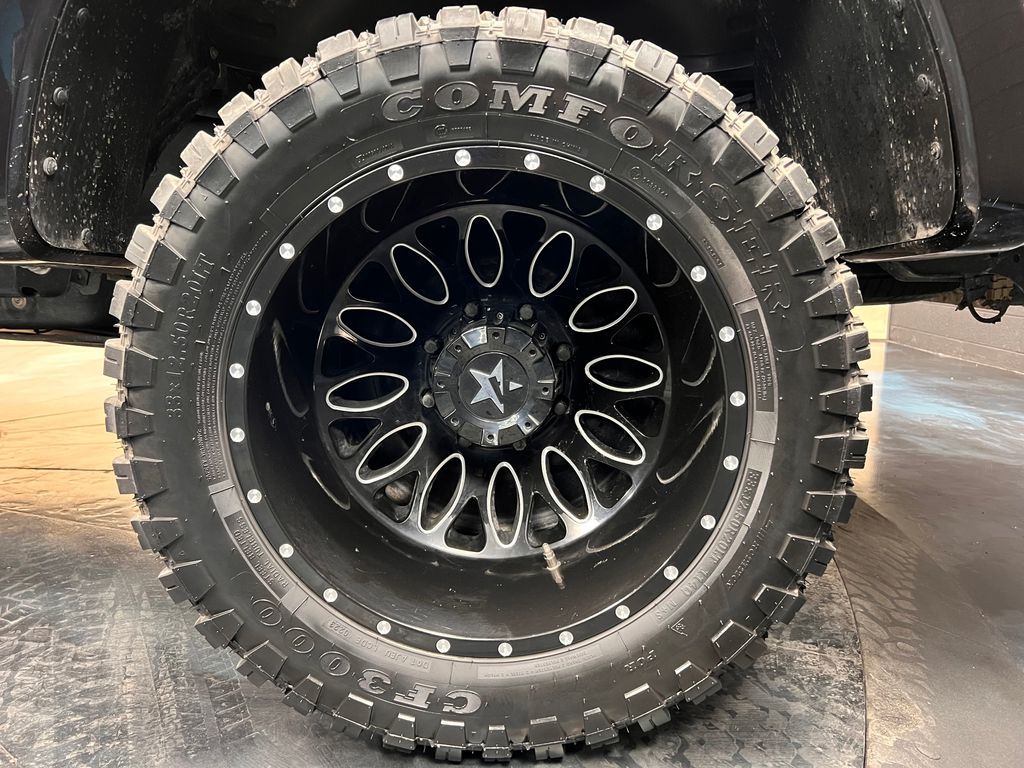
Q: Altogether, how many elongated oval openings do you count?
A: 12